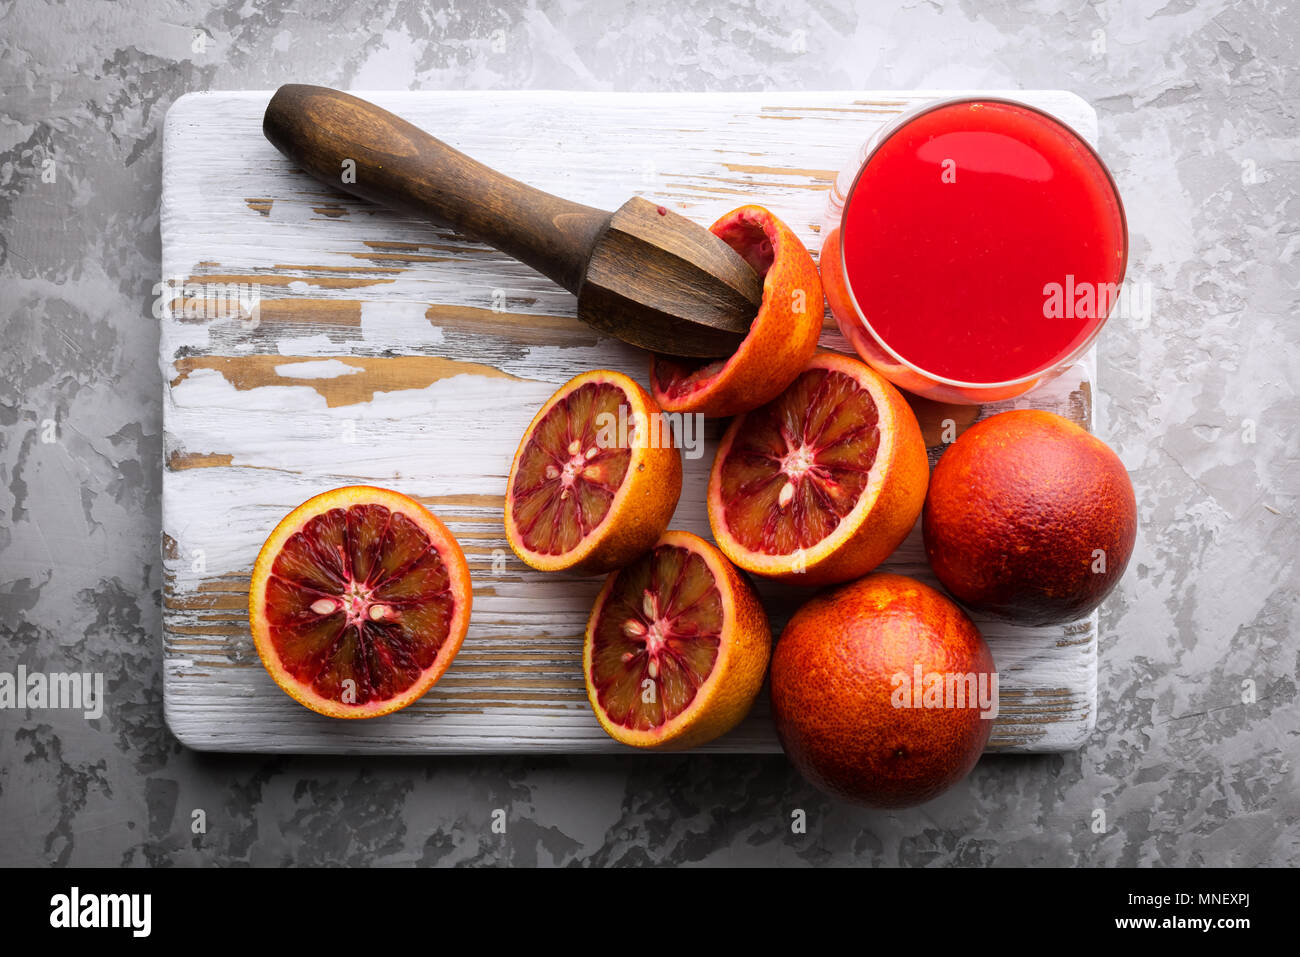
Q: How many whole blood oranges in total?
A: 2